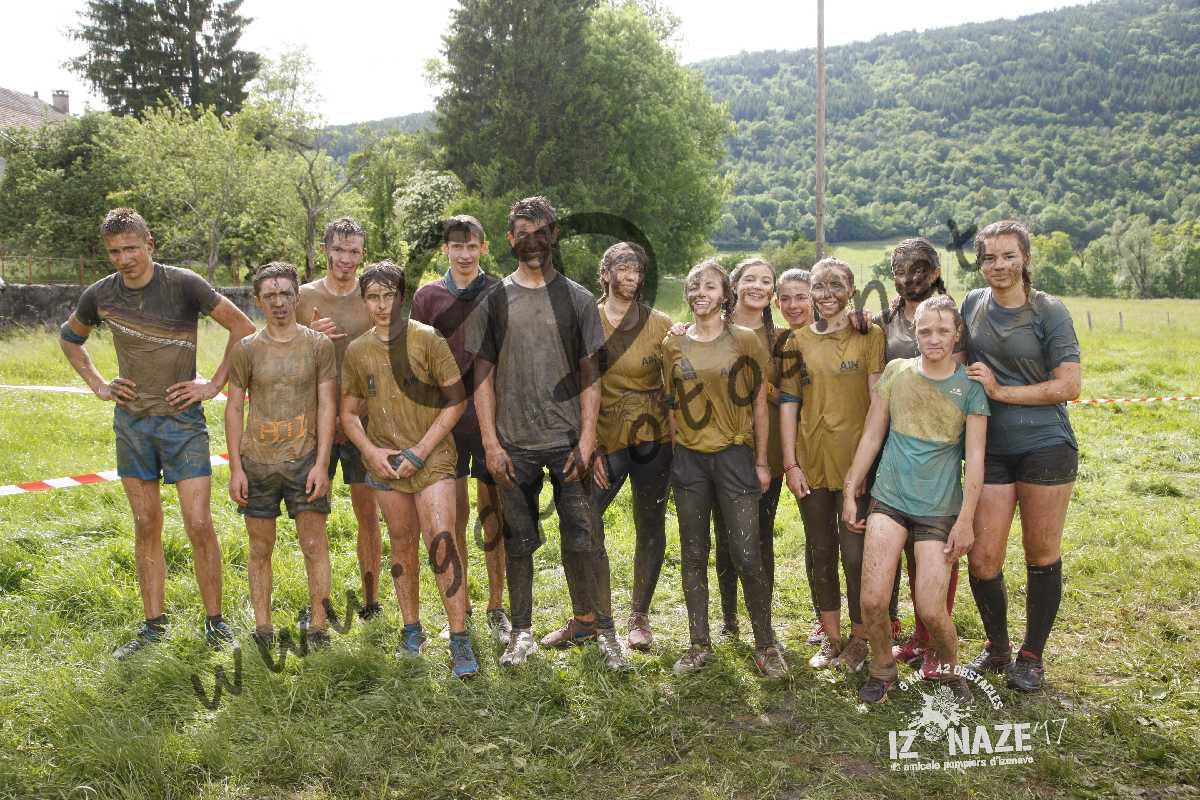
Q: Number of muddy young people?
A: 14